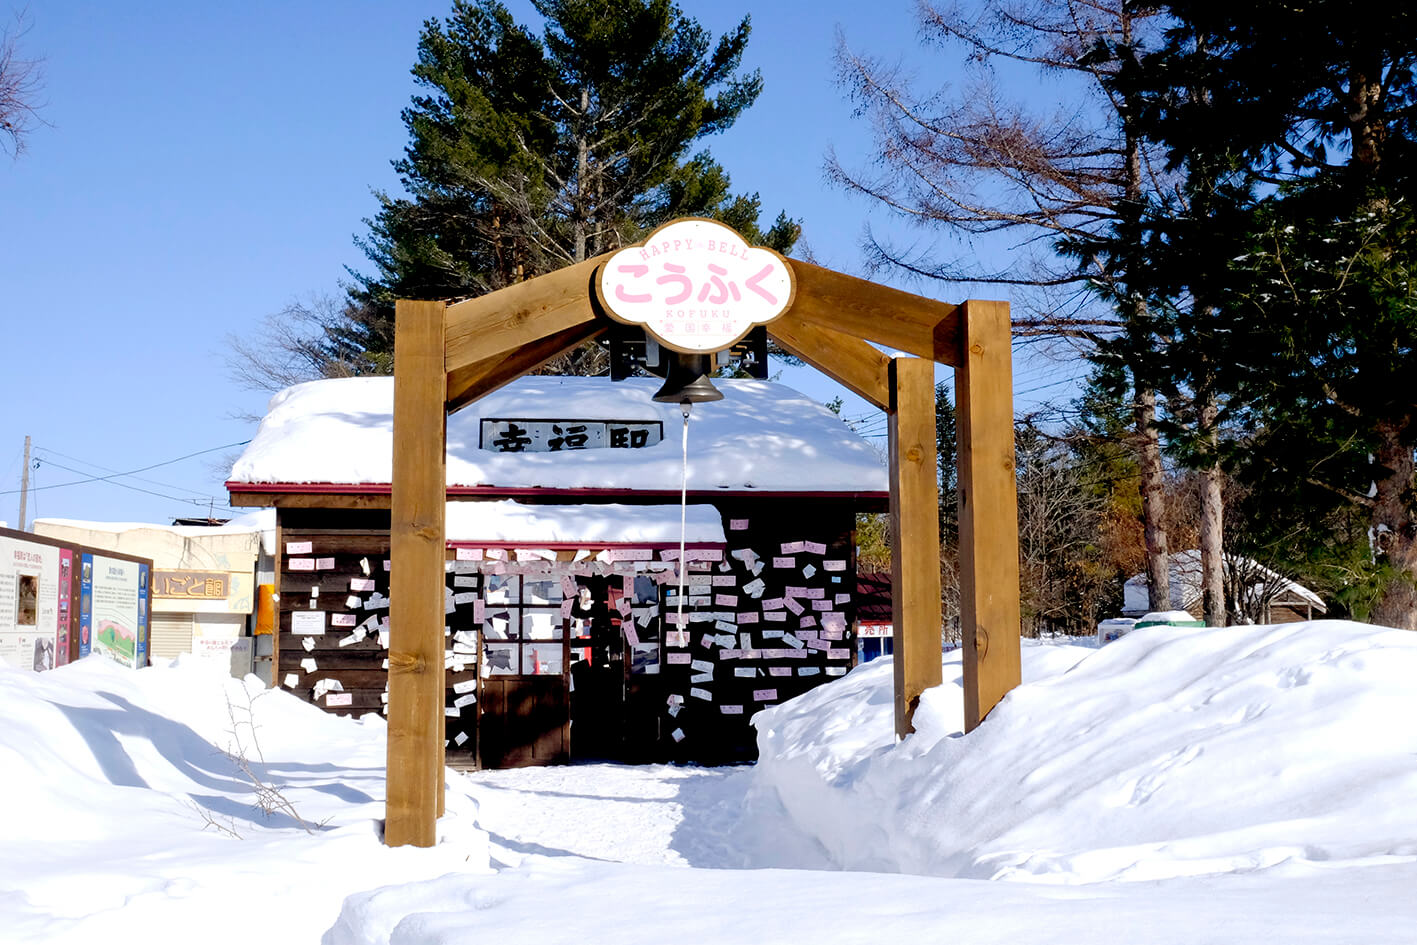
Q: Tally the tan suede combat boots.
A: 0